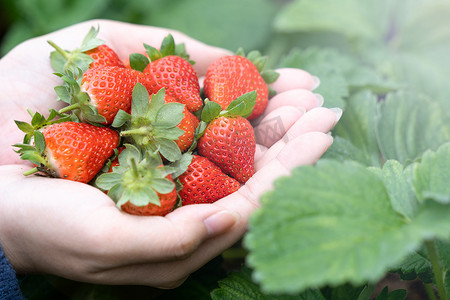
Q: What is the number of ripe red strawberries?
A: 9